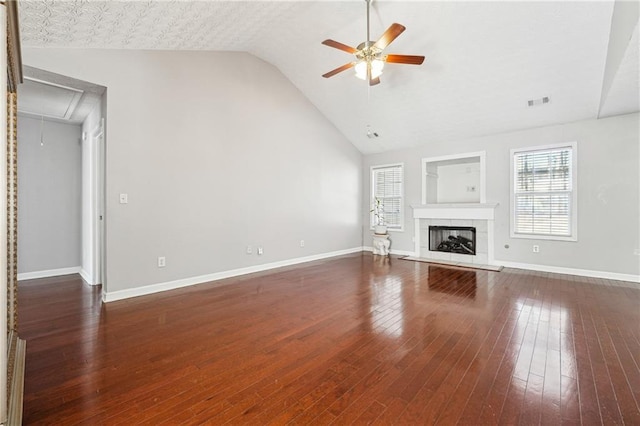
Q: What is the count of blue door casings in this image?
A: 0